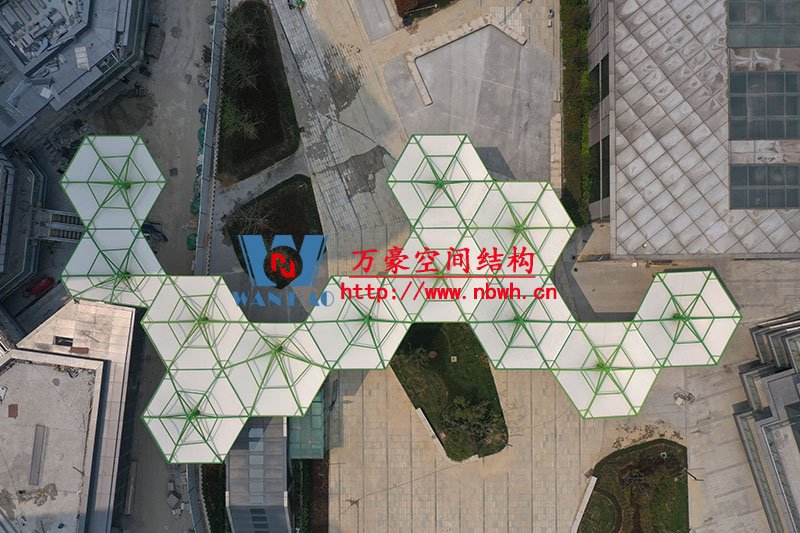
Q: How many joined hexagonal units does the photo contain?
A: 12